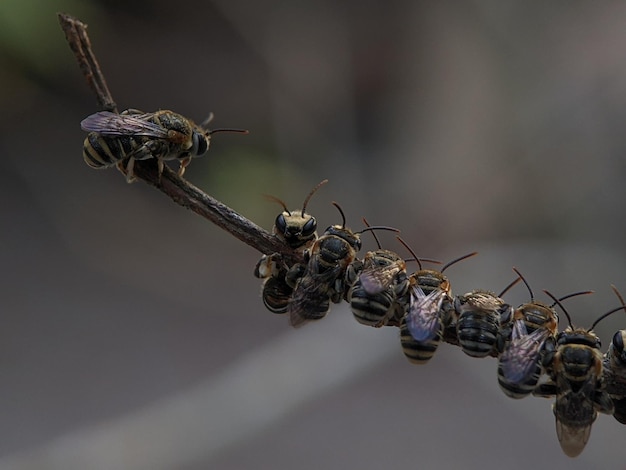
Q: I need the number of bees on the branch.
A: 9